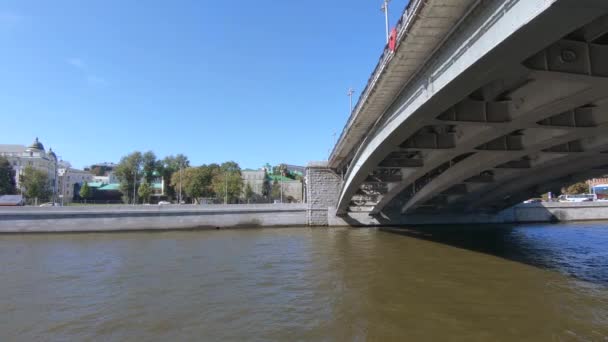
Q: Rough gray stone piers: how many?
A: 1